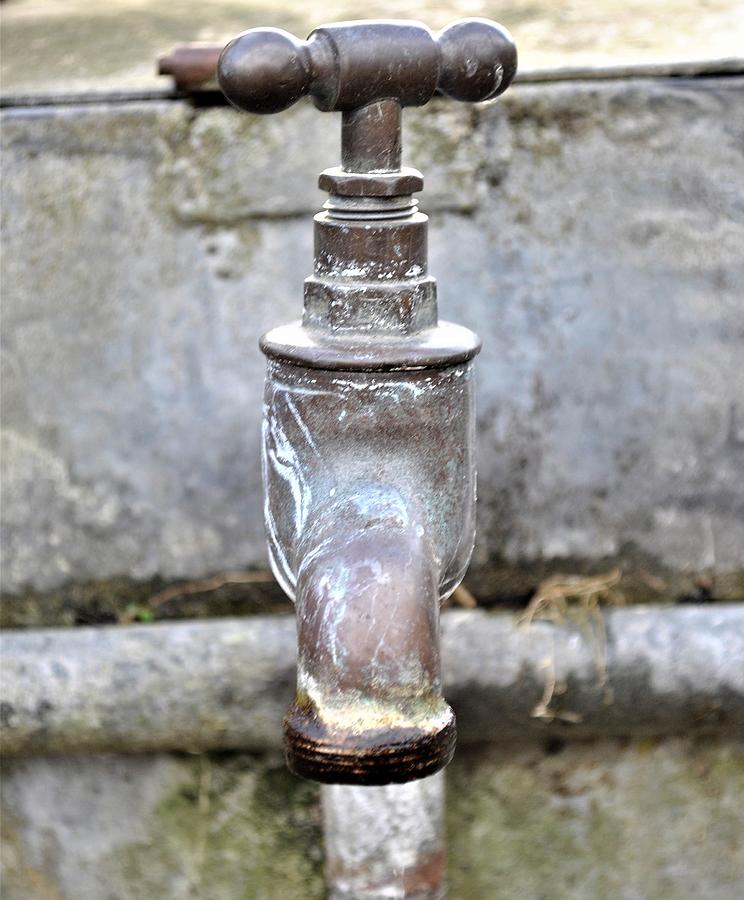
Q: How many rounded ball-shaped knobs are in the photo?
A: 2